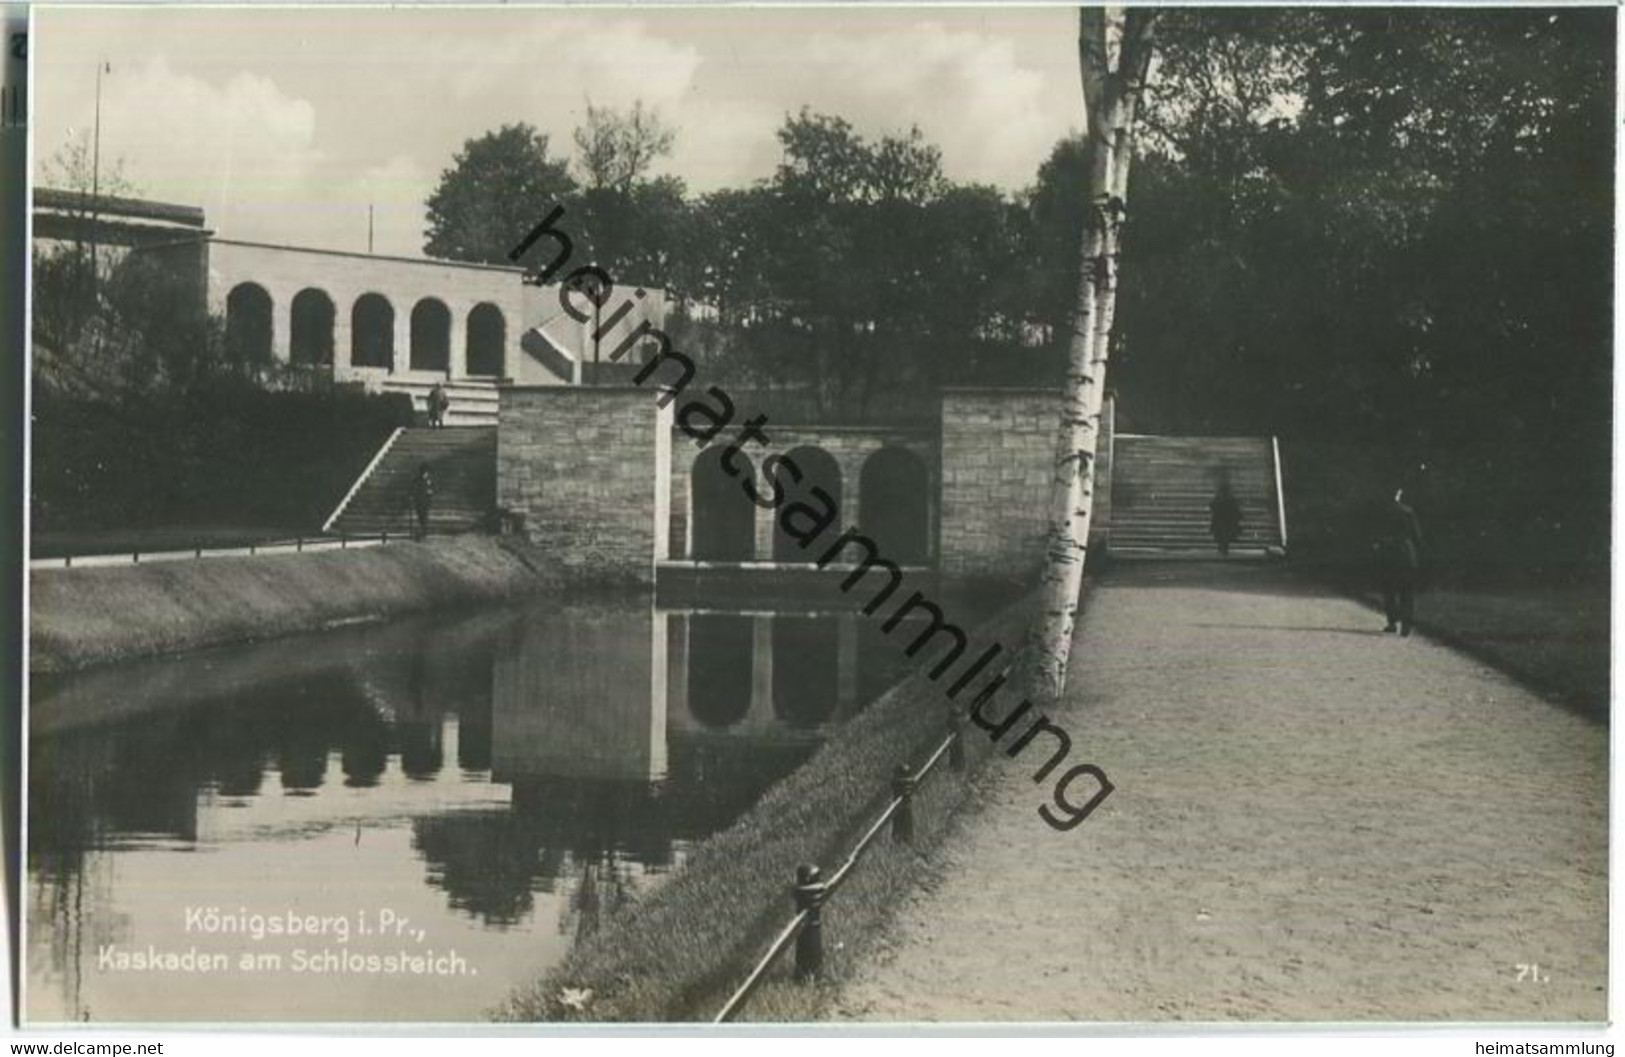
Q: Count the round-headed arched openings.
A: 8